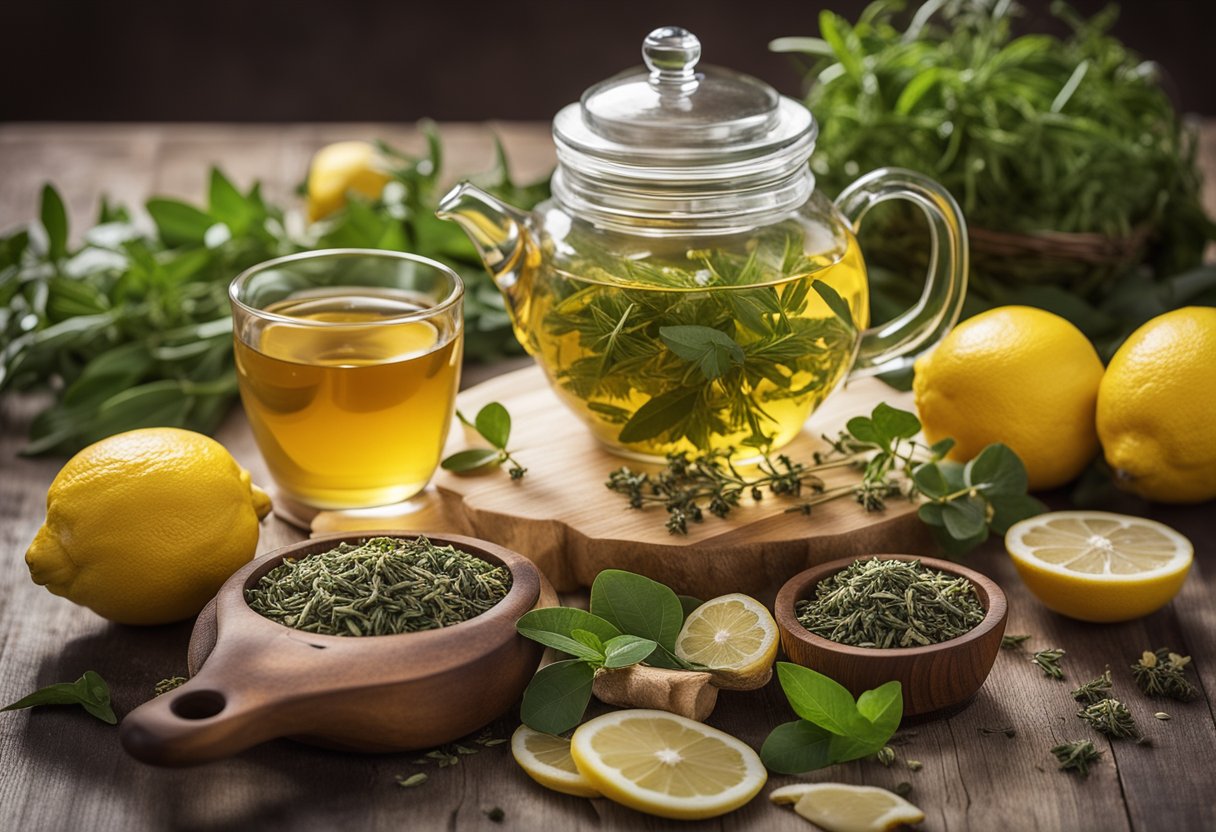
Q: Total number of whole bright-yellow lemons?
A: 4